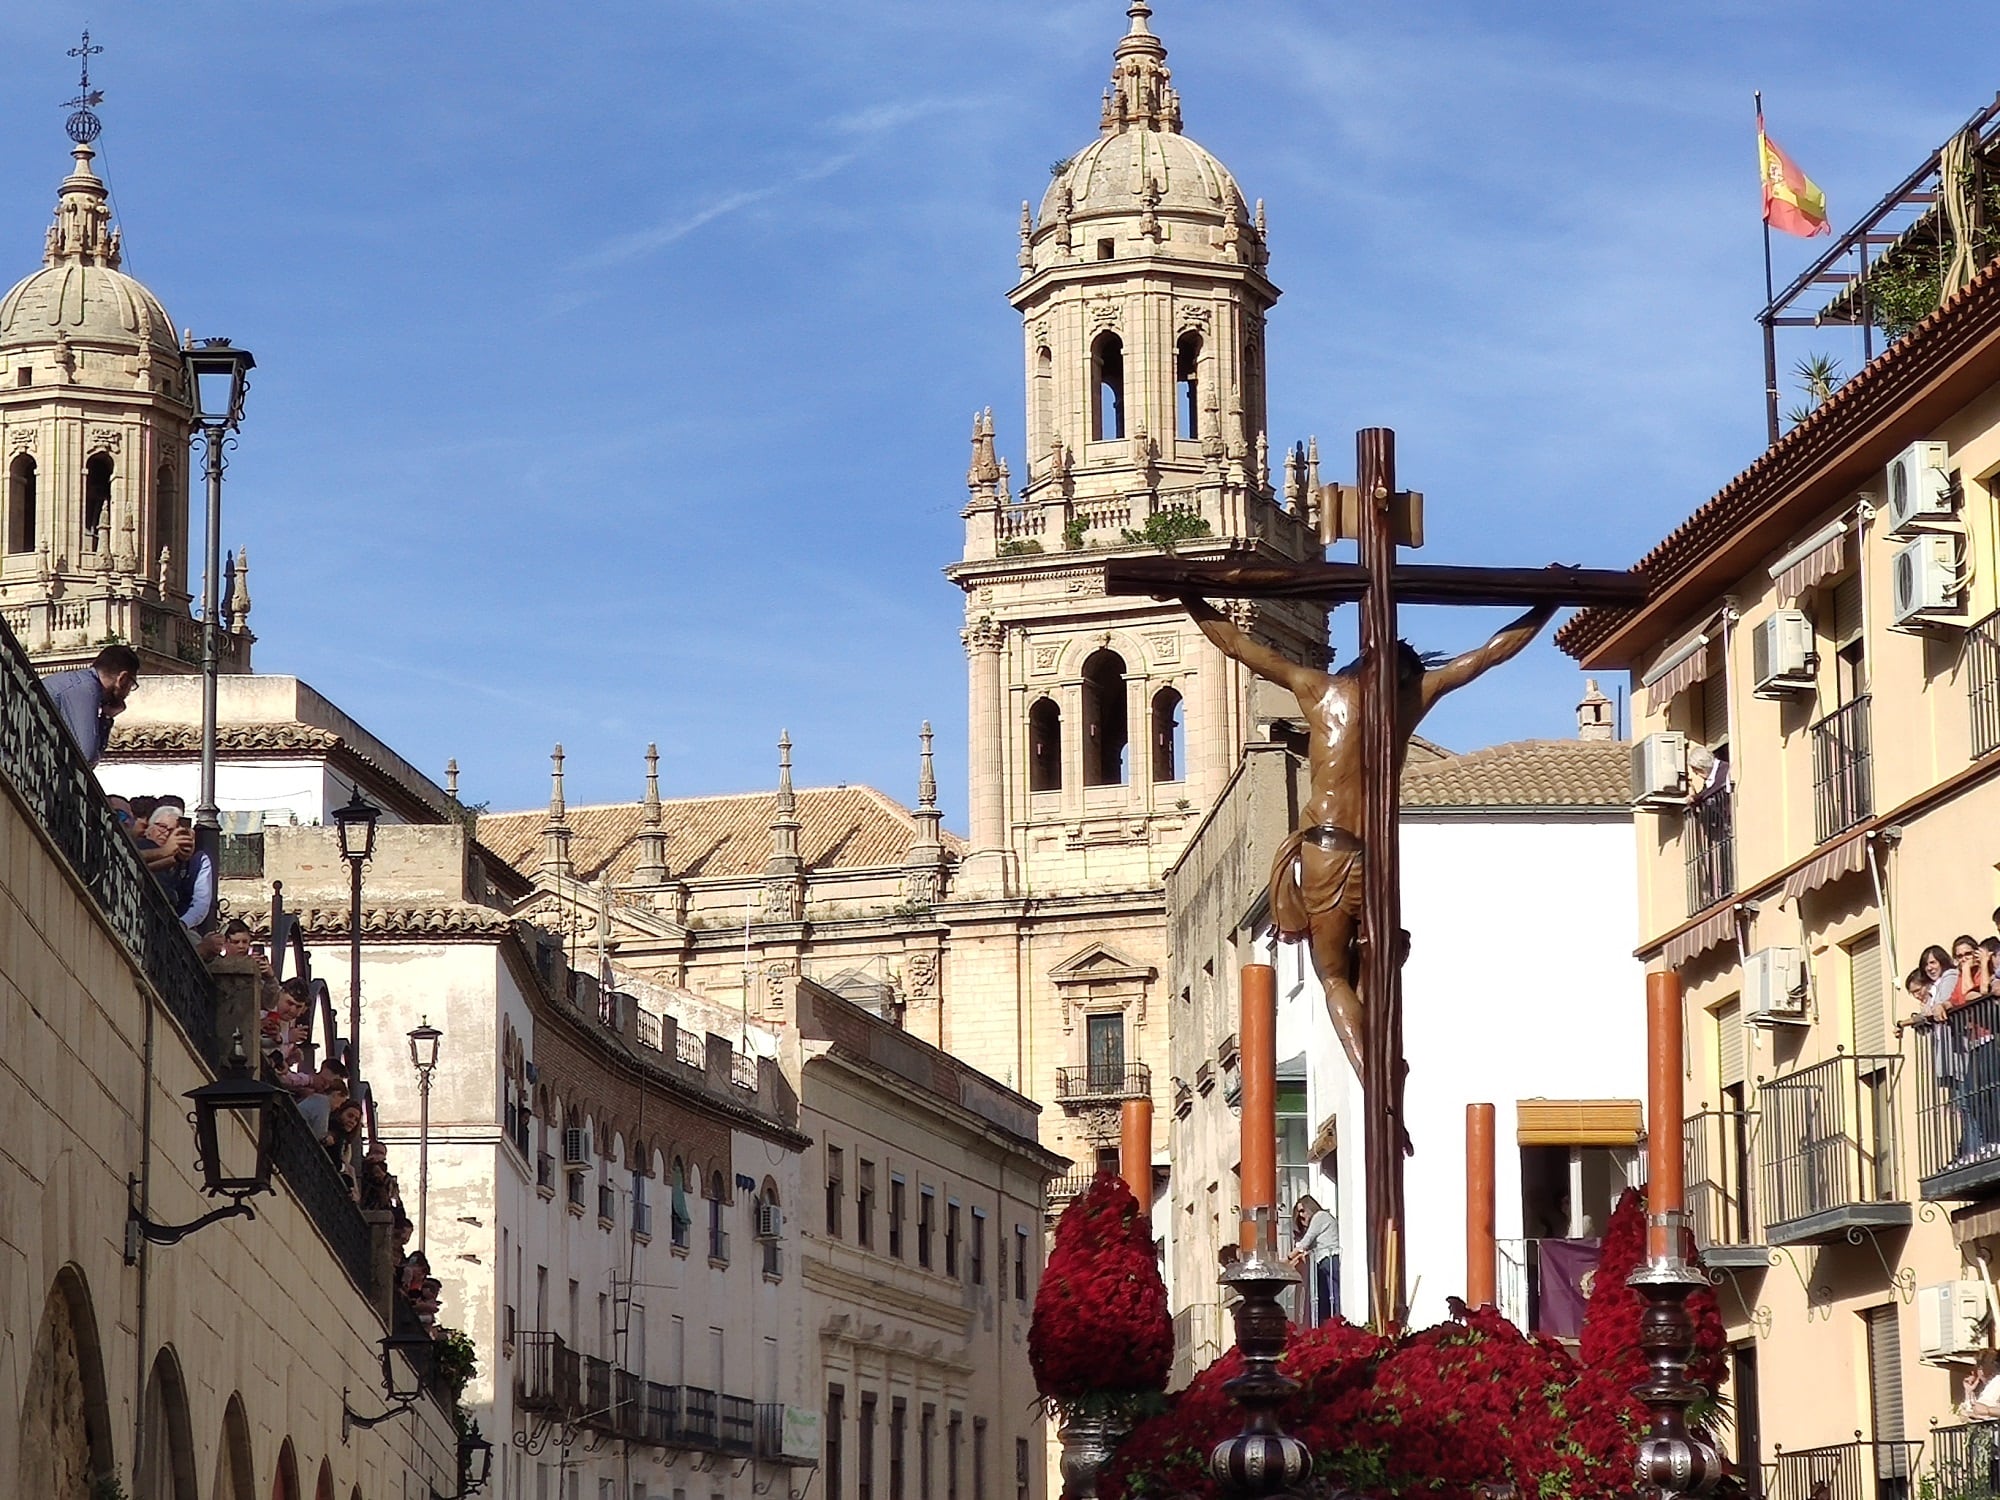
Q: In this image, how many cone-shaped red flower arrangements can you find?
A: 2